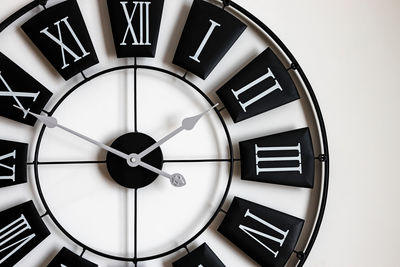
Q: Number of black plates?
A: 11